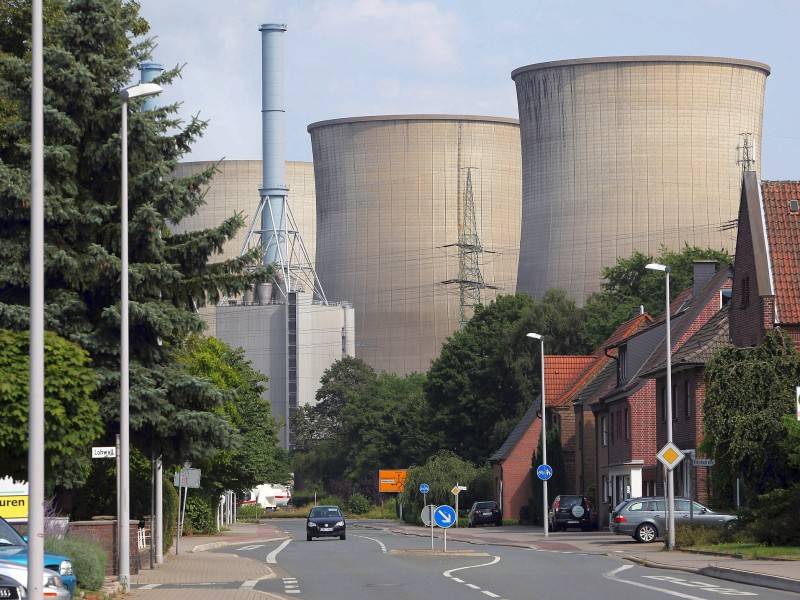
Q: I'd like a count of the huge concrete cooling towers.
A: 3